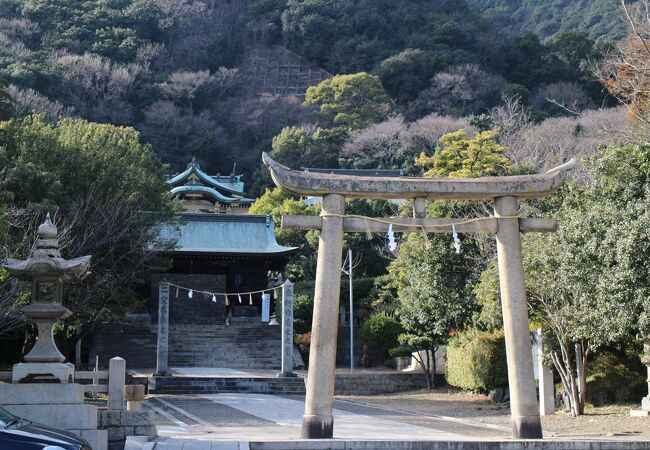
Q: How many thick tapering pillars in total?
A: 2